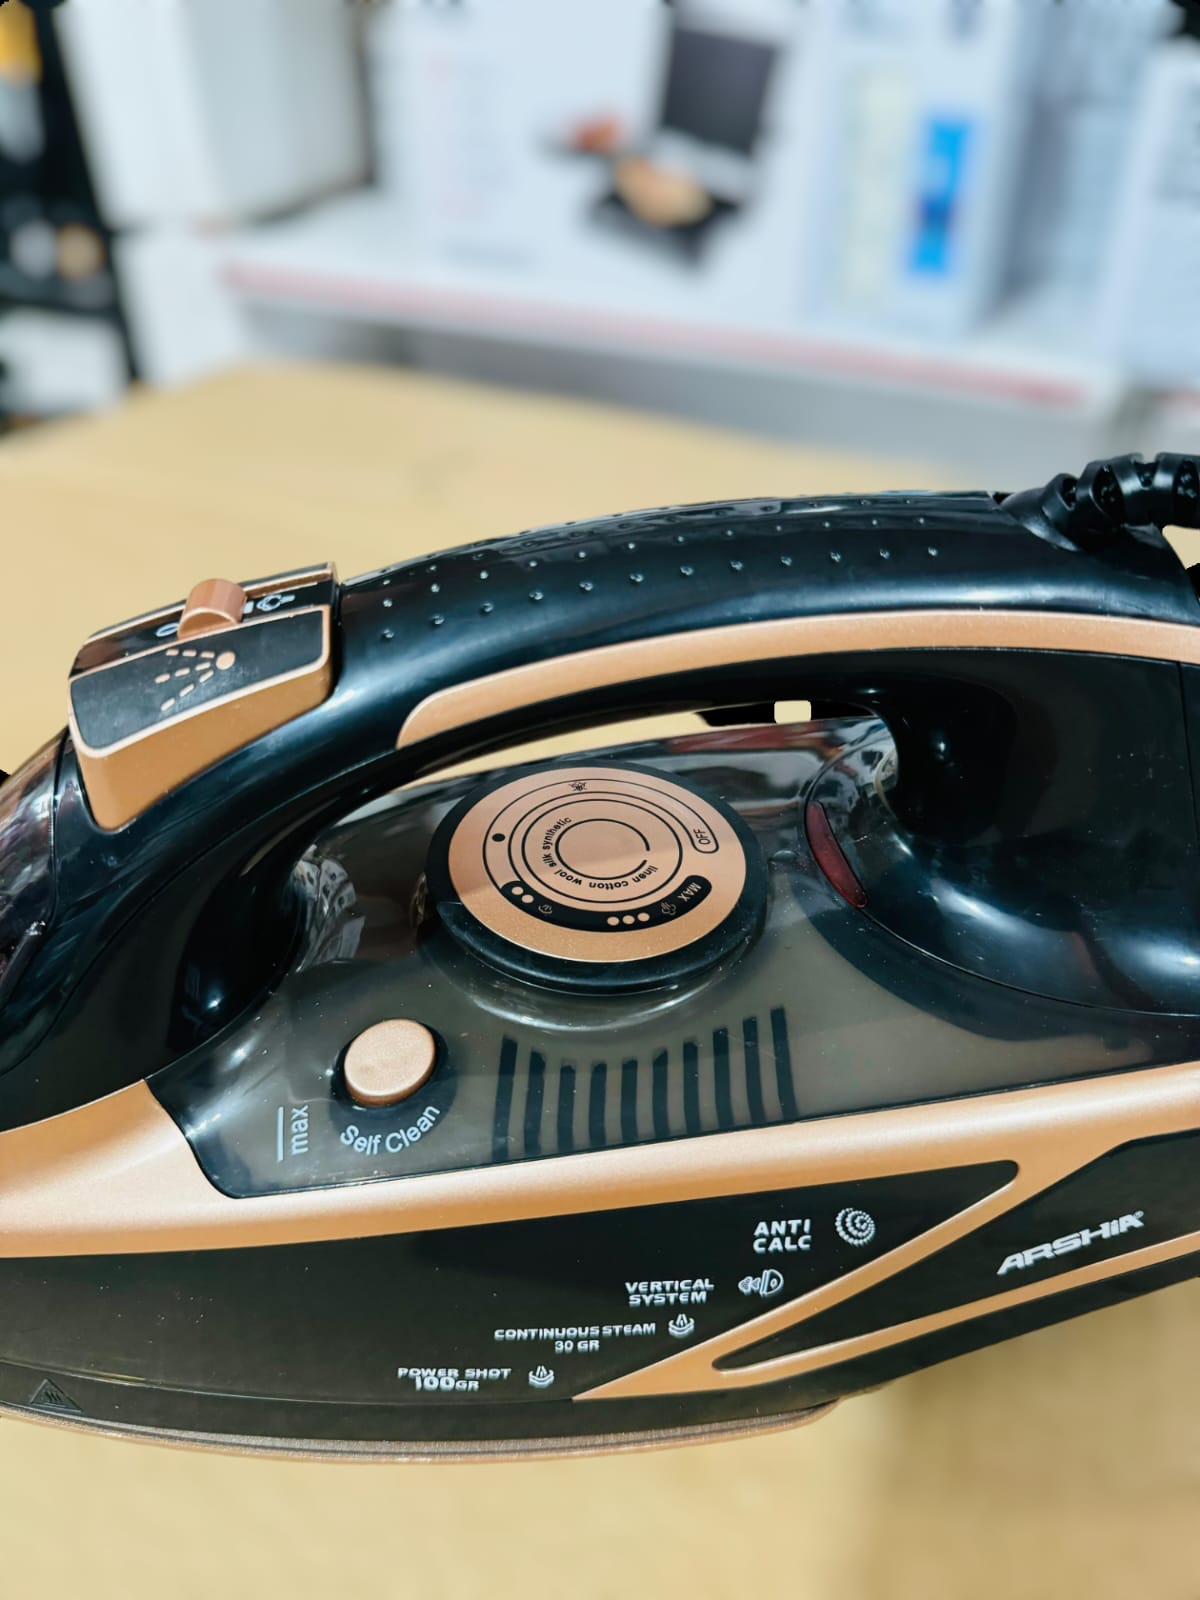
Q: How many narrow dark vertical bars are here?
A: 10